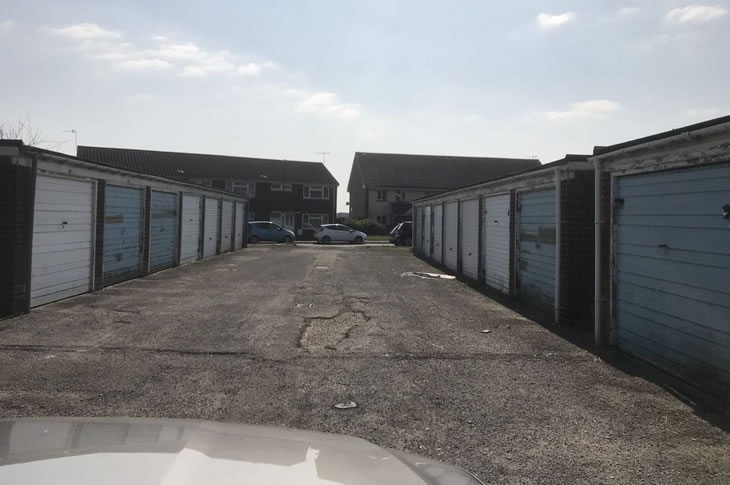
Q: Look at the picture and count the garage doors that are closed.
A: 15